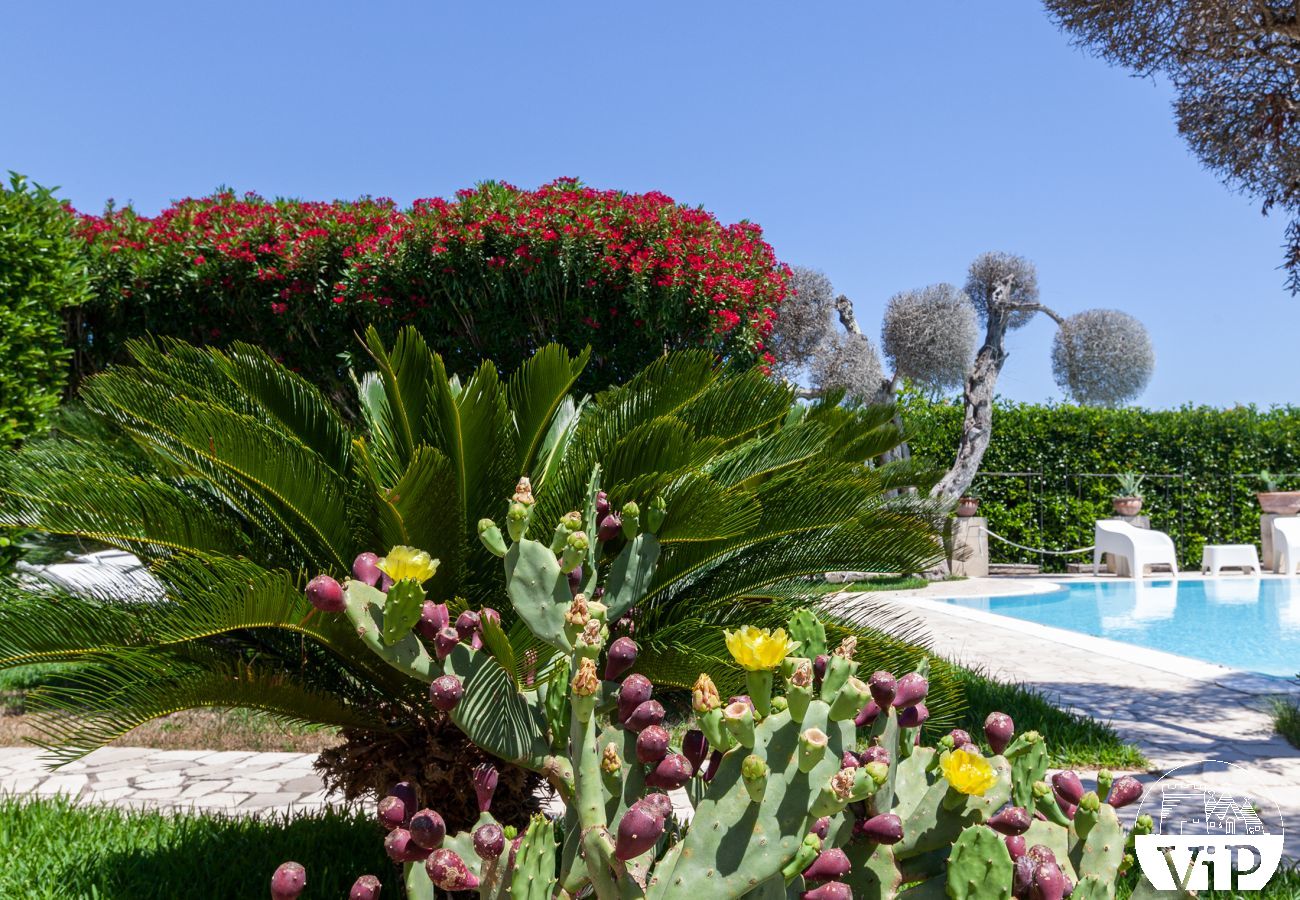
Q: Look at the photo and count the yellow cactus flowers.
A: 3